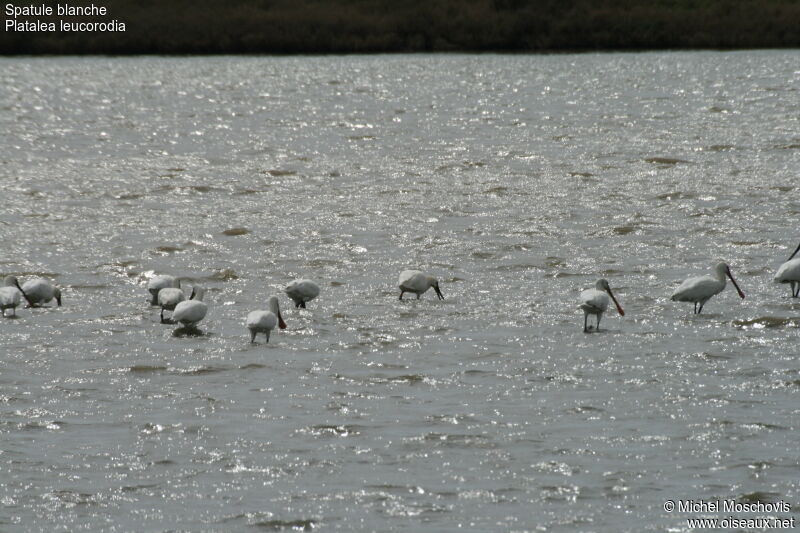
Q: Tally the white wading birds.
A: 11